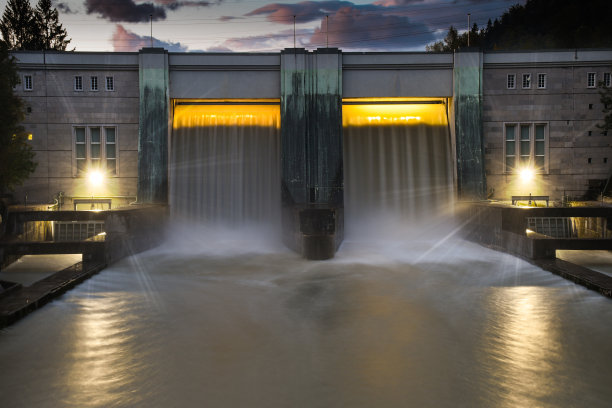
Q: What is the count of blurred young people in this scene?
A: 0